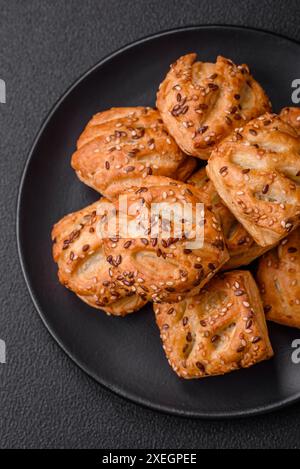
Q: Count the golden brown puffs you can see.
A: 9